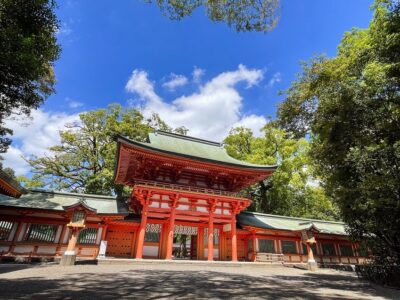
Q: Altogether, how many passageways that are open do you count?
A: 1